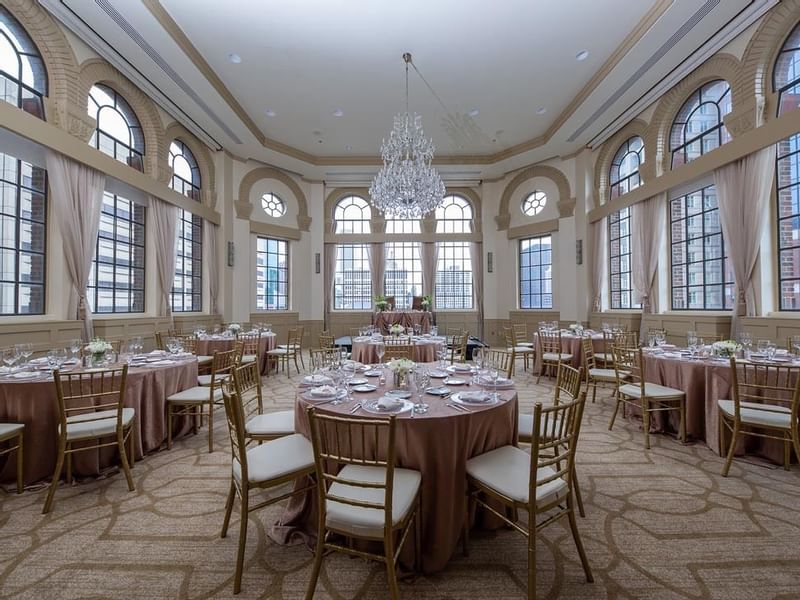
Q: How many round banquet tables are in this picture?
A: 6